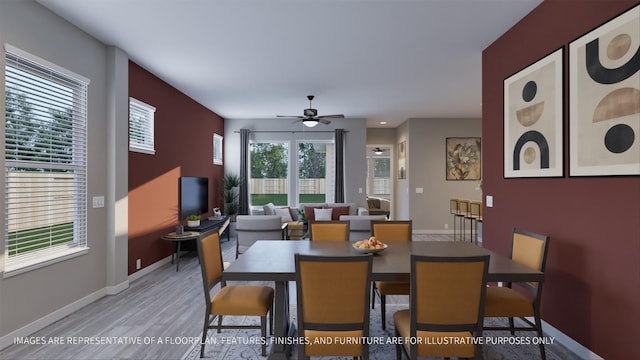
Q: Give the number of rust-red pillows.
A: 3